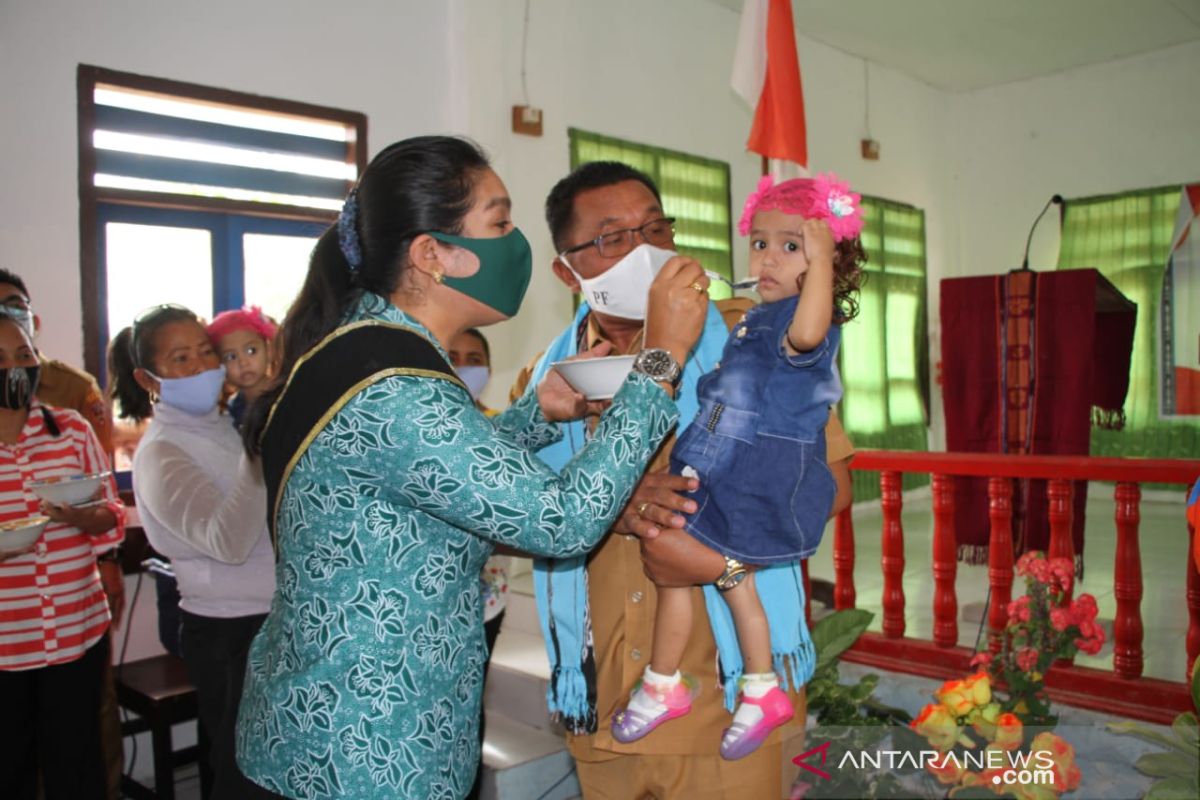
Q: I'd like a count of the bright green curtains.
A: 3